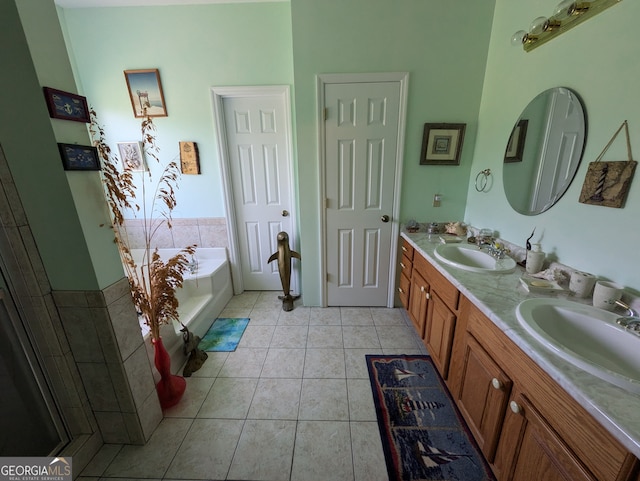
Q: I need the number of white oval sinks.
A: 2